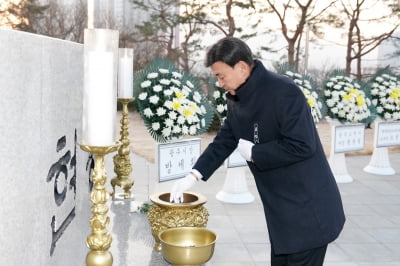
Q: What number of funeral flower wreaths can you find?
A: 5